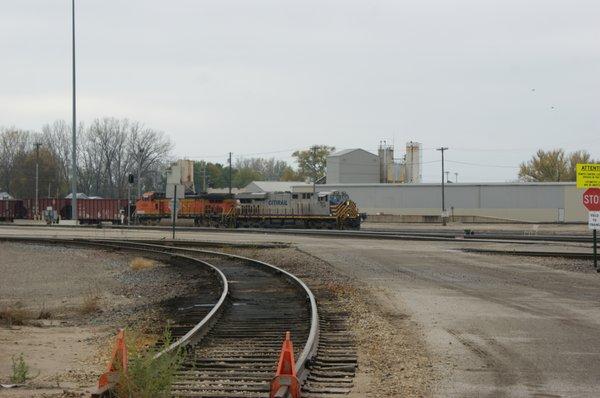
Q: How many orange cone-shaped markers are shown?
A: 2